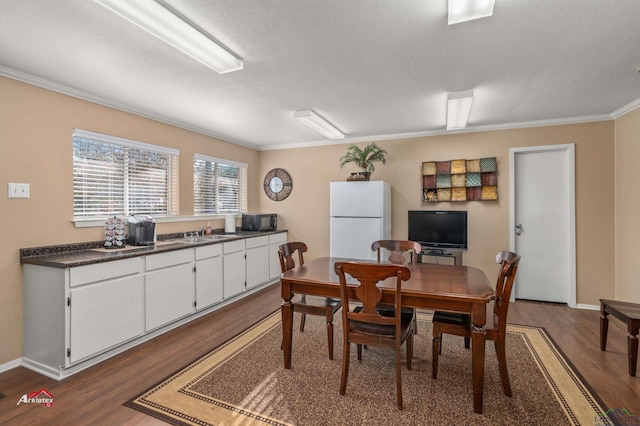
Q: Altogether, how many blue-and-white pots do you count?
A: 0